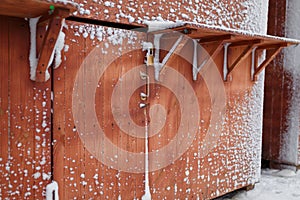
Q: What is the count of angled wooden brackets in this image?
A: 5